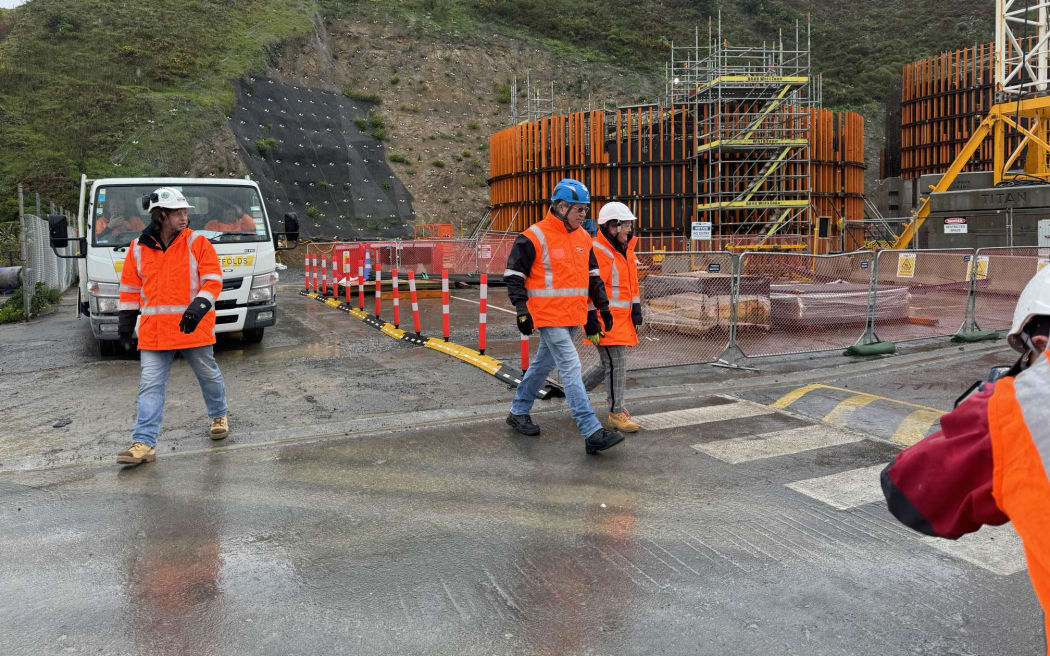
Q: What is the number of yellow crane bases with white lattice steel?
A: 1